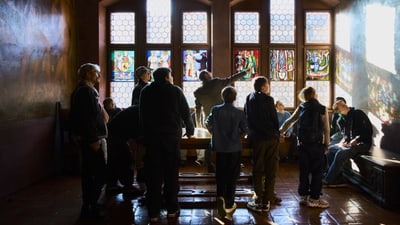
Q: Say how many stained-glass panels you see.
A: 6